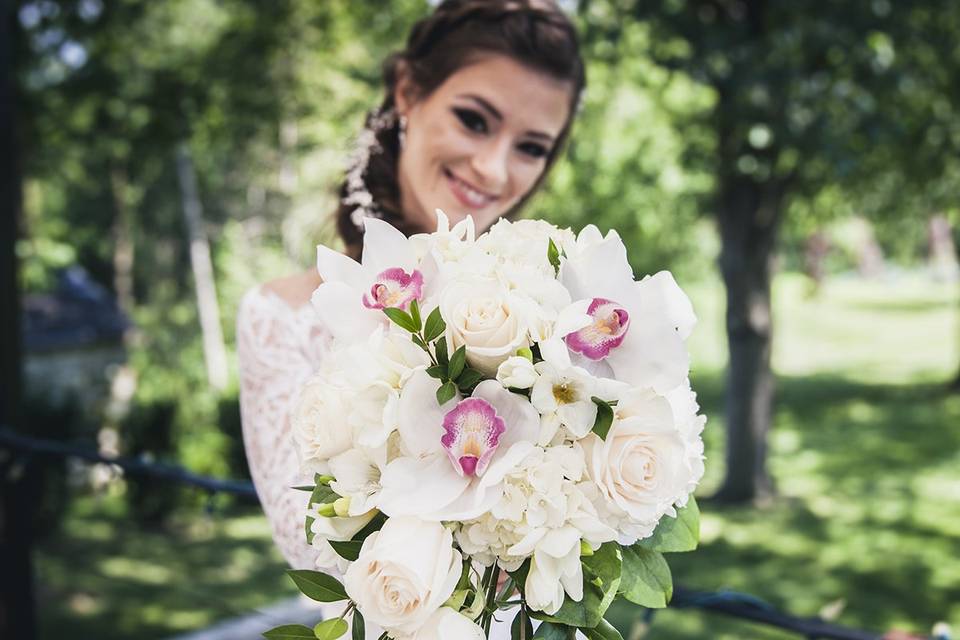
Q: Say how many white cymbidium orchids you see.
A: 3